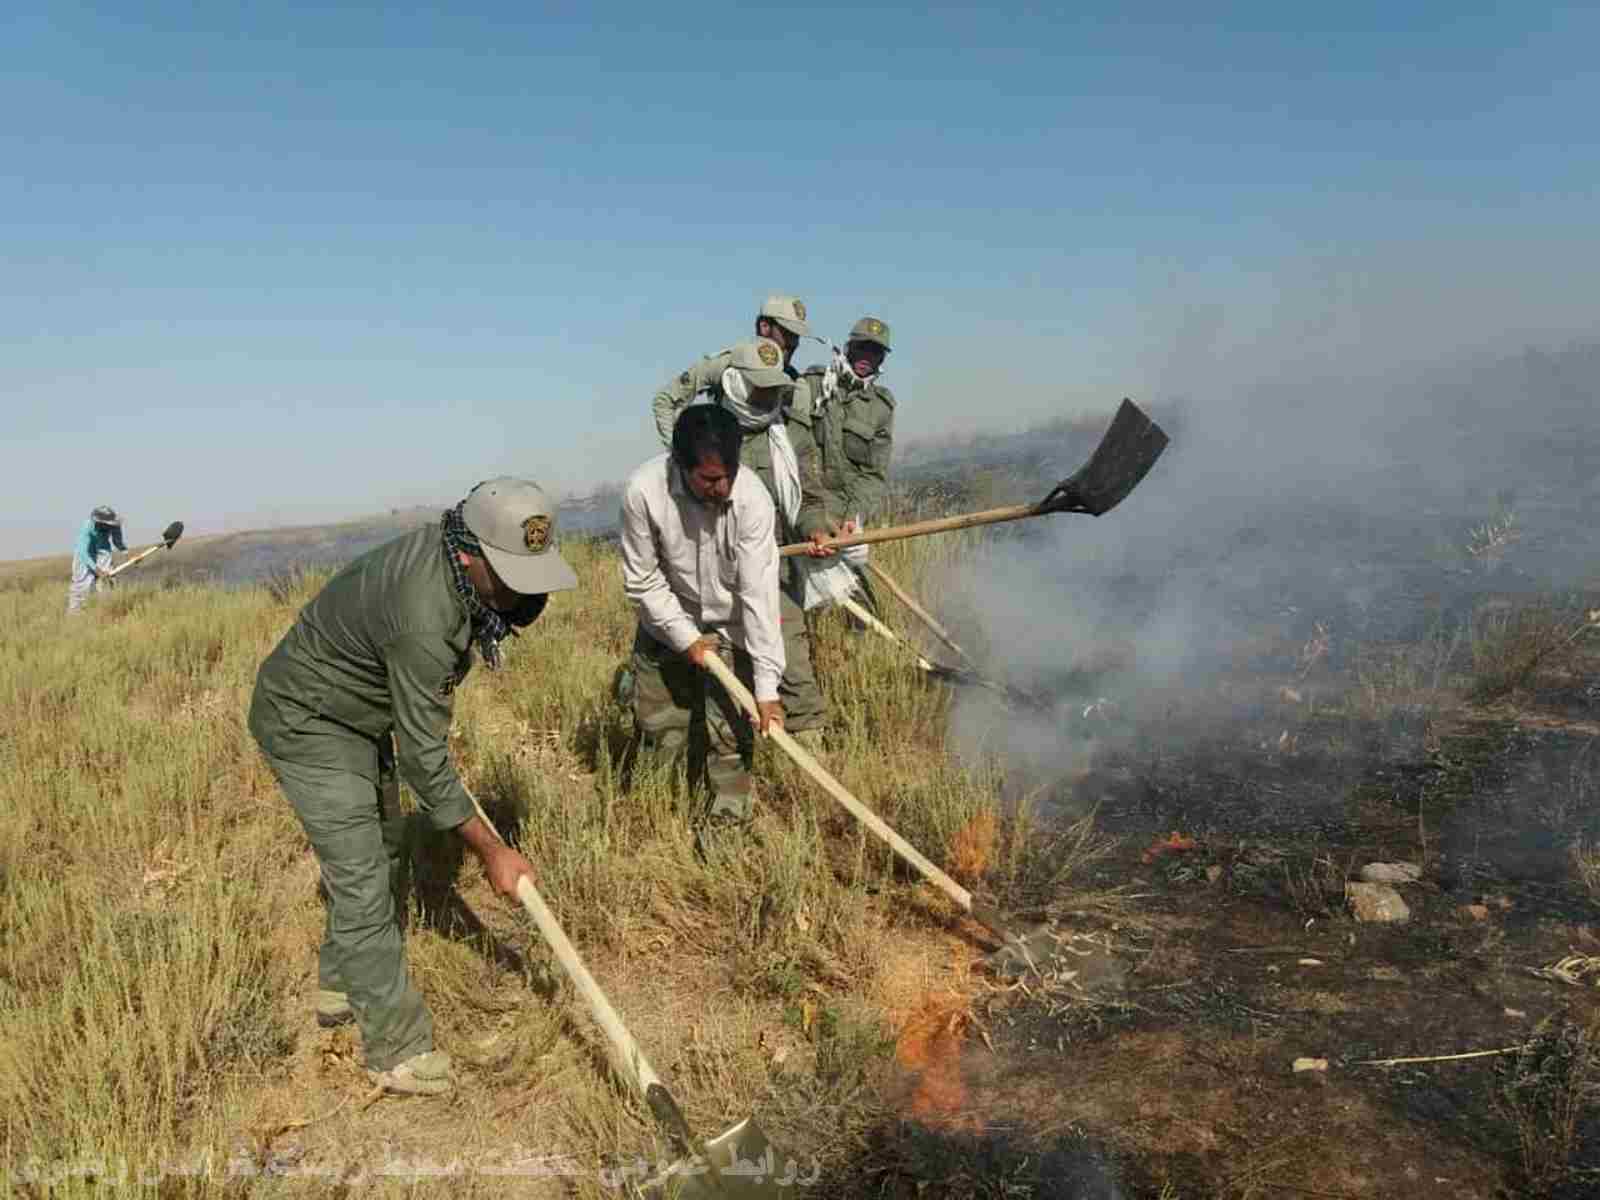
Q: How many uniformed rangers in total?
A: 4